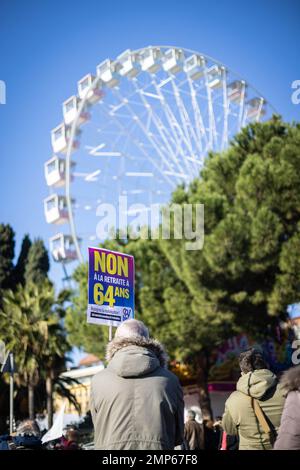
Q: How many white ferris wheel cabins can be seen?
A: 14